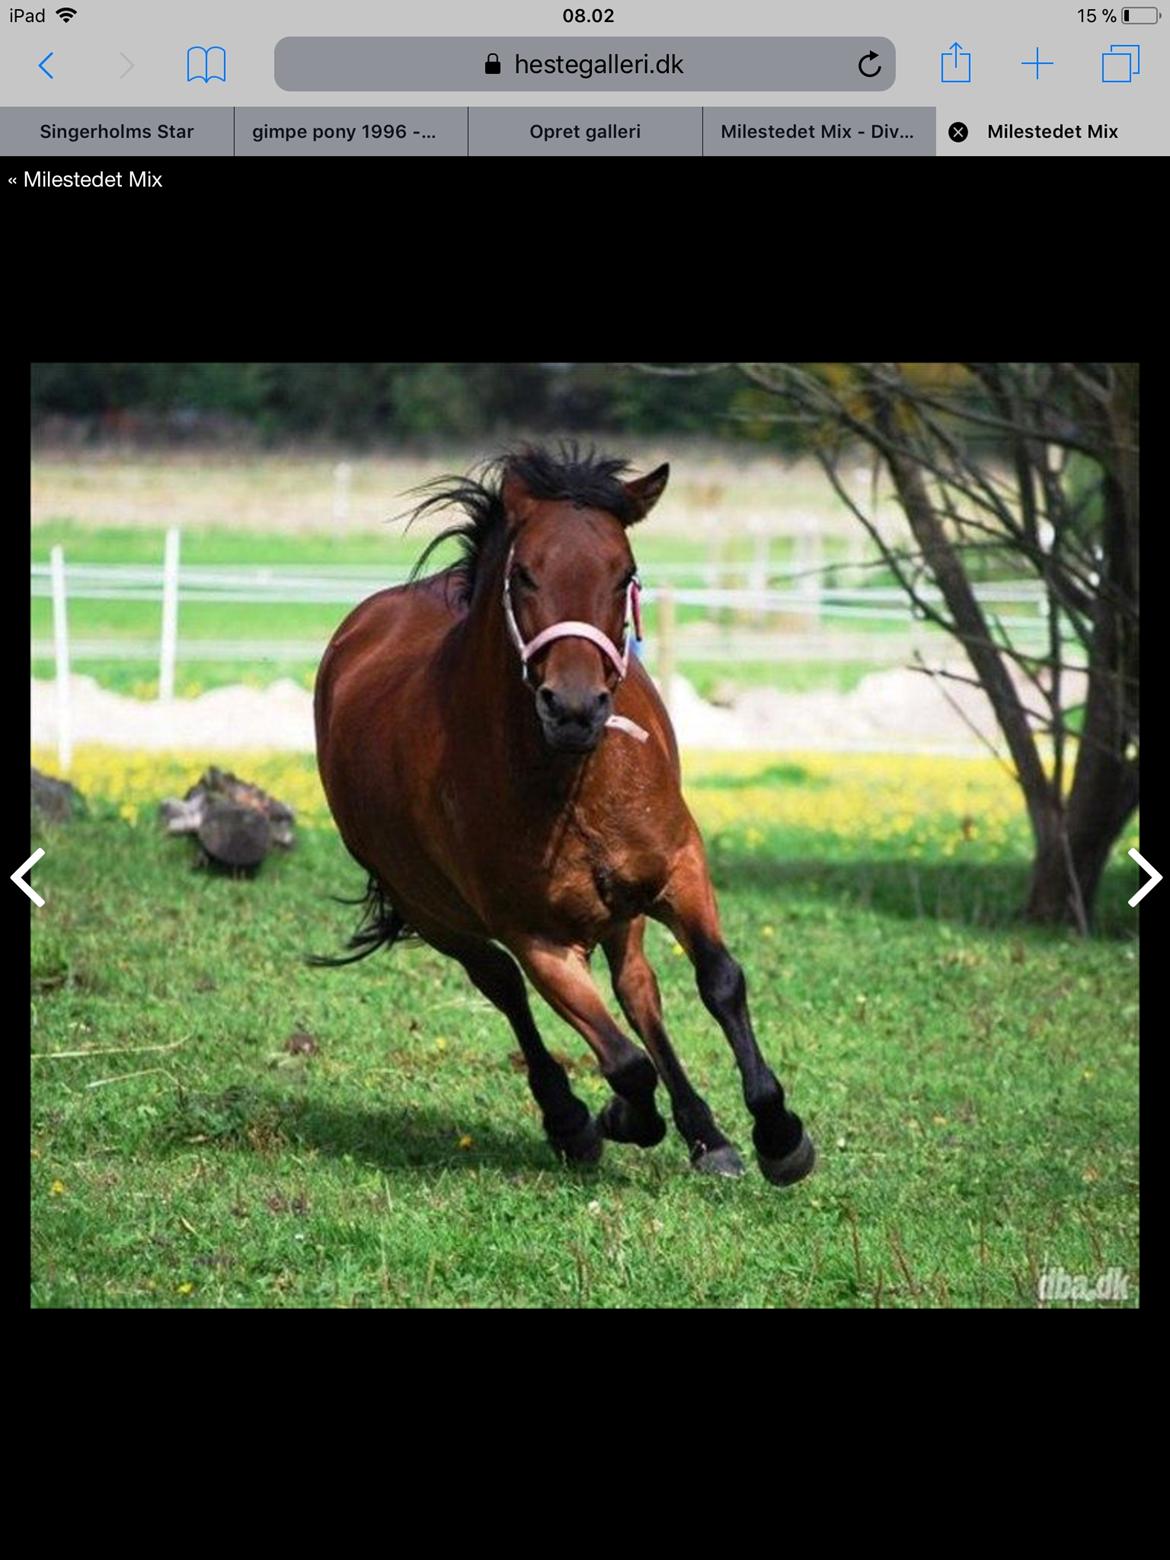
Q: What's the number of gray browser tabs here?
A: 4